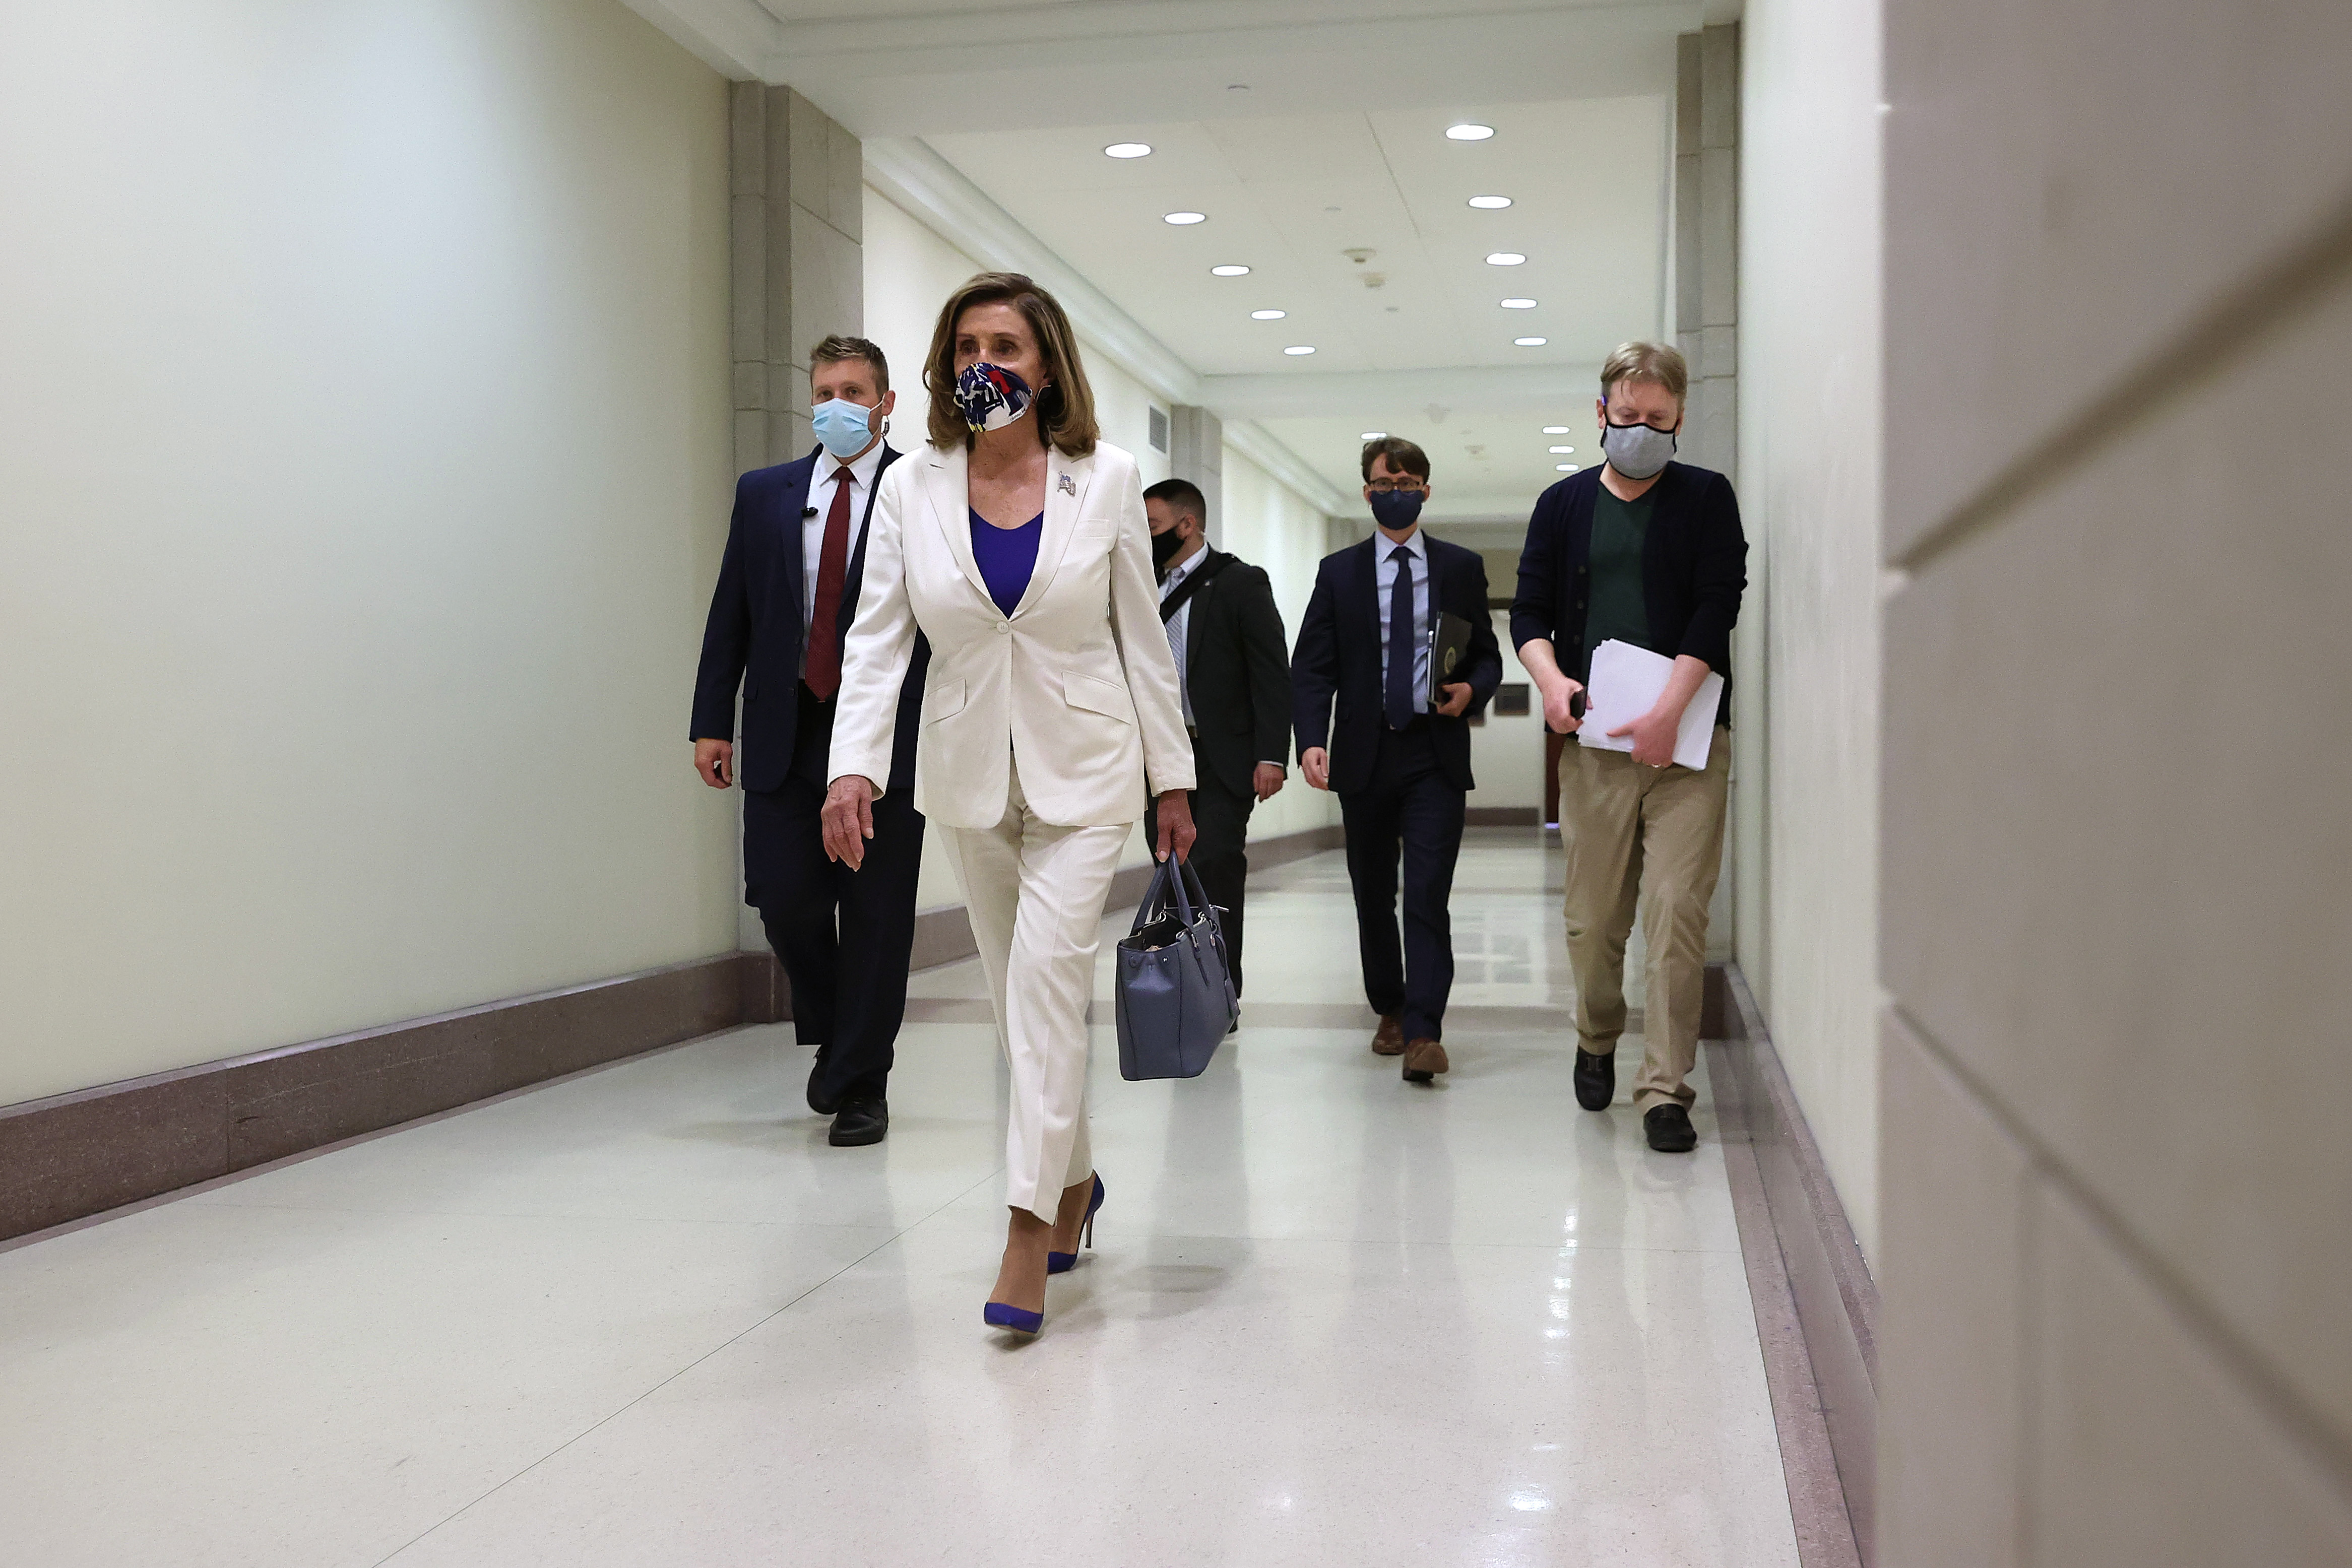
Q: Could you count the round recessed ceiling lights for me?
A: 14